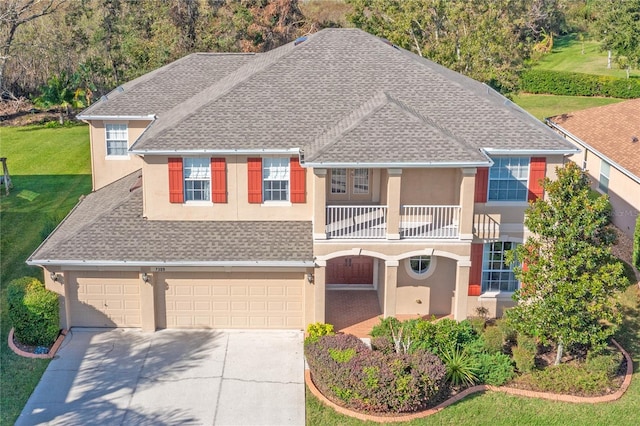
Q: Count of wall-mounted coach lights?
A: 3